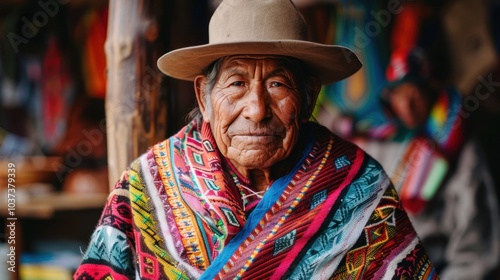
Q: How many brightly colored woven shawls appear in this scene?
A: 1